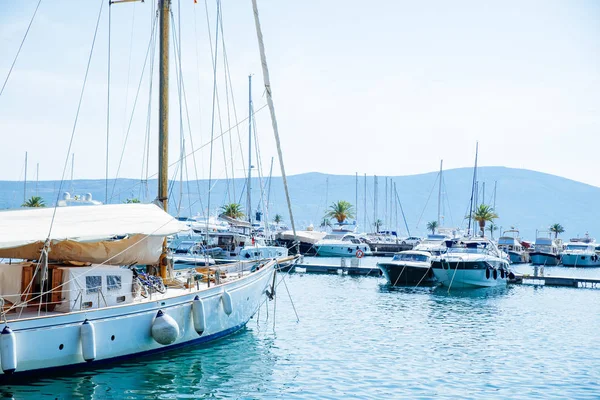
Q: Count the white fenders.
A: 5